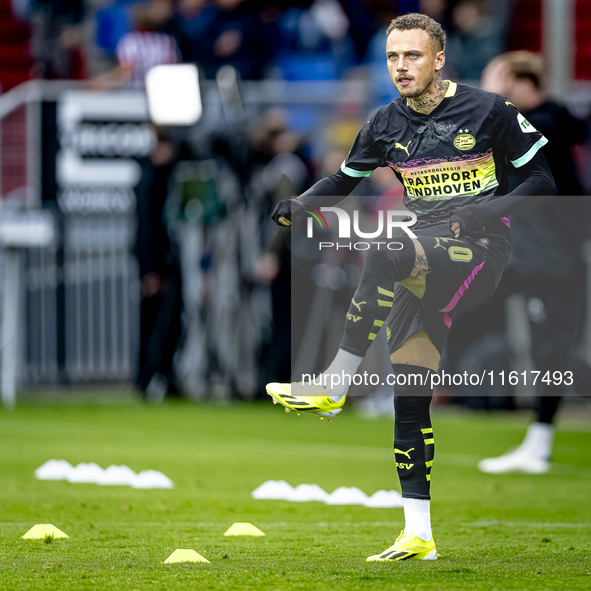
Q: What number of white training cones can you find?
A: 8